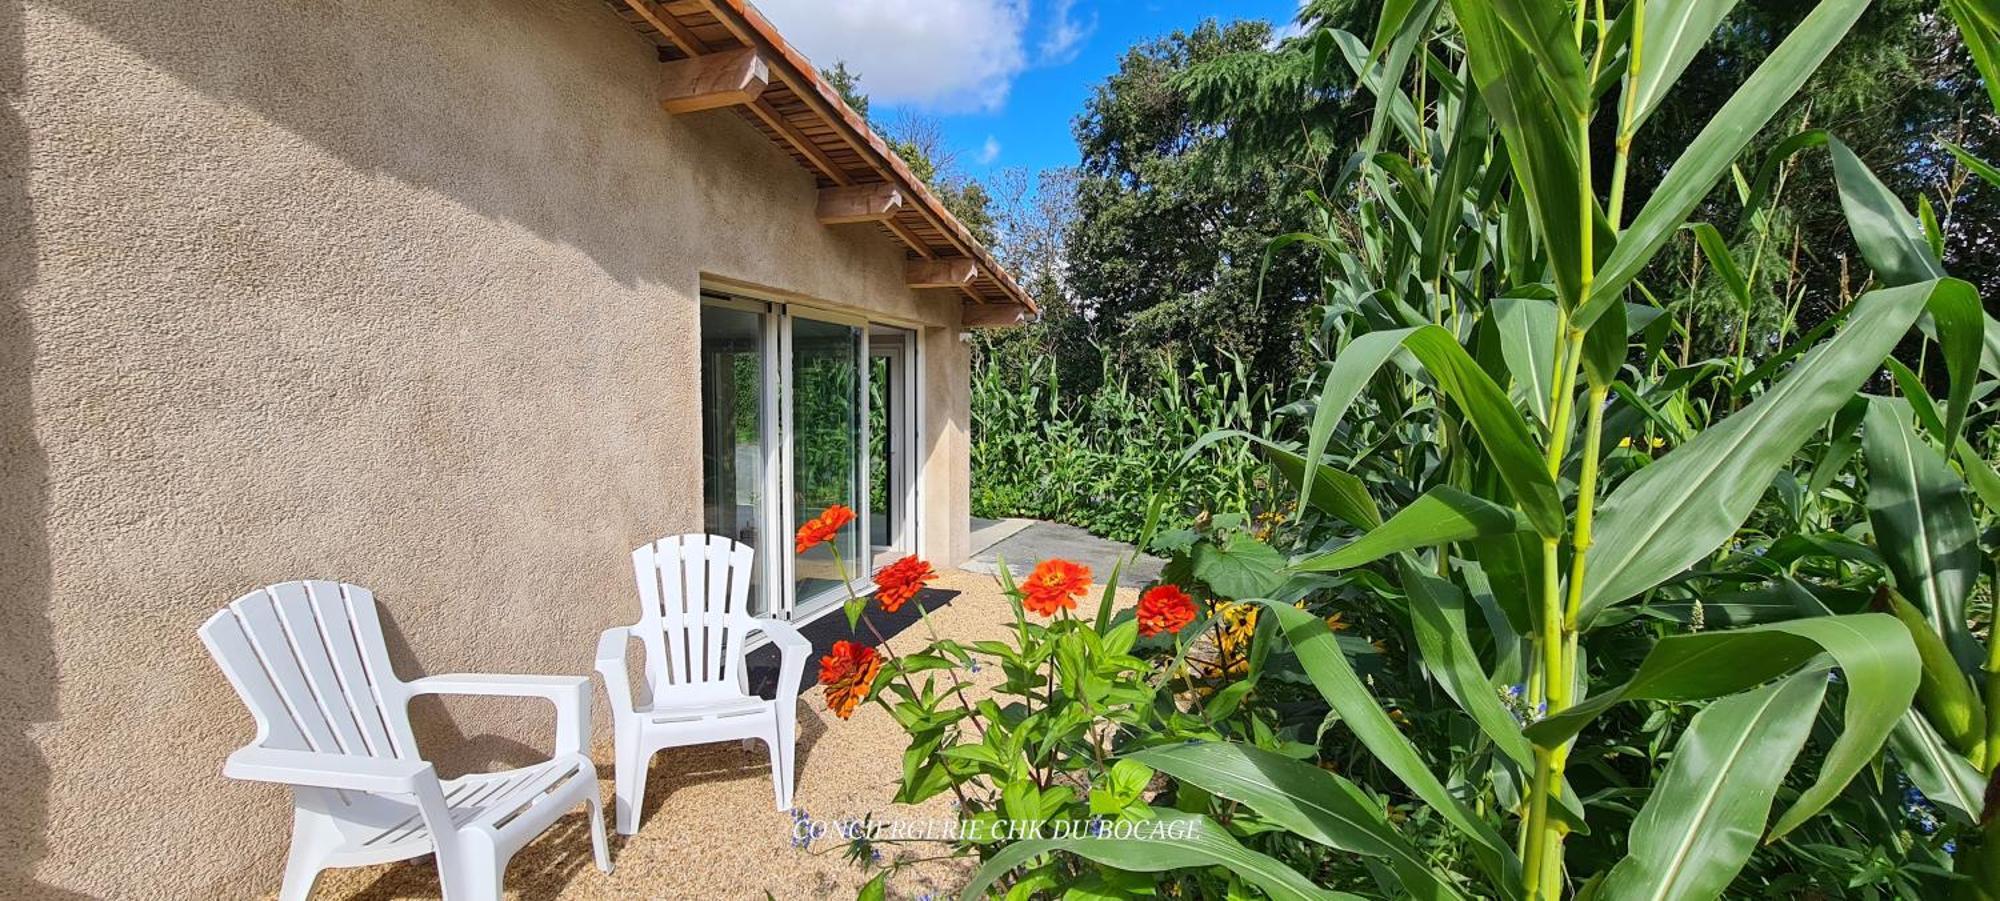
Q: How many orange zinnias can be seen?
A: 5